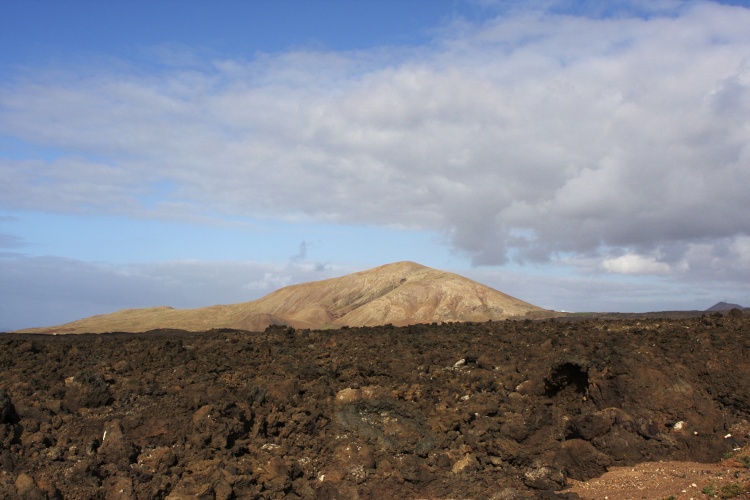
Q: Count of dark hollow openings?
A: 1